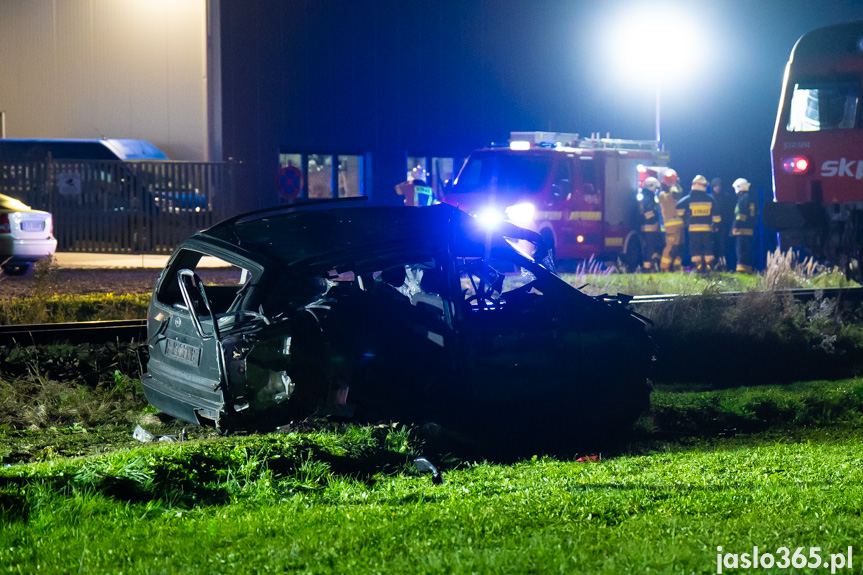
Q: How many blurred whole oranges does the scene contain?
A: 0